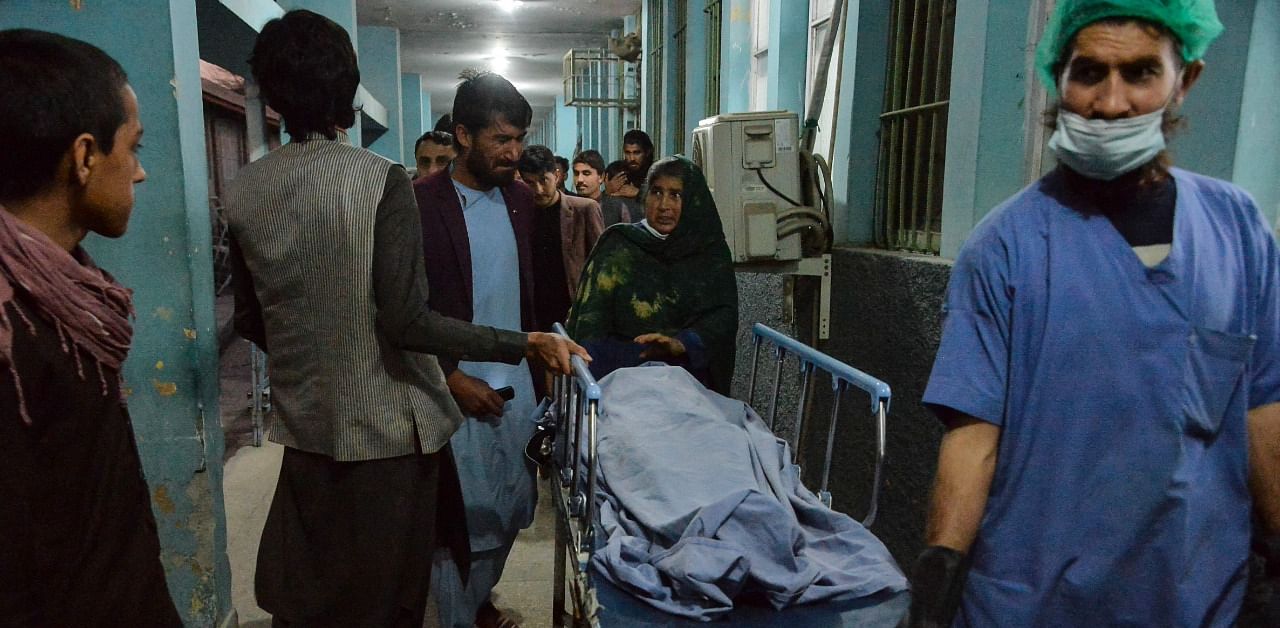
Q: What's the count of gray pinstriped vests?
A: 1